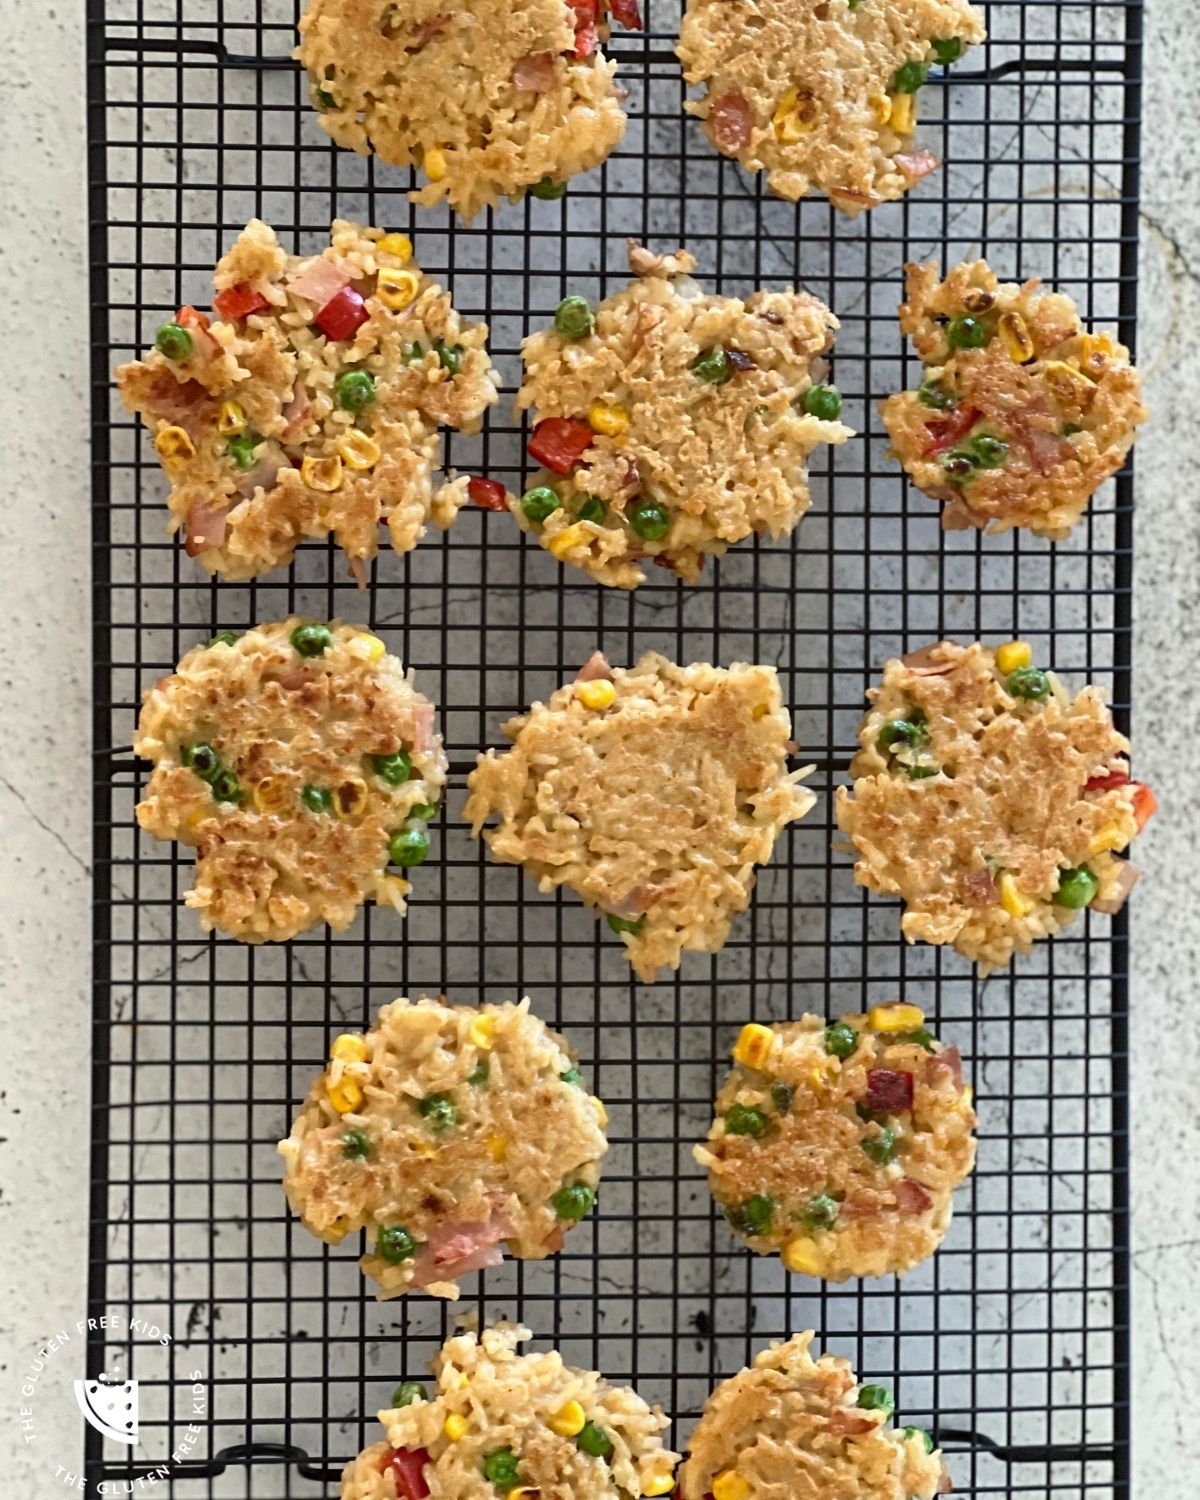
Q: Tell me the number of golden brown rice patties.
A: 12